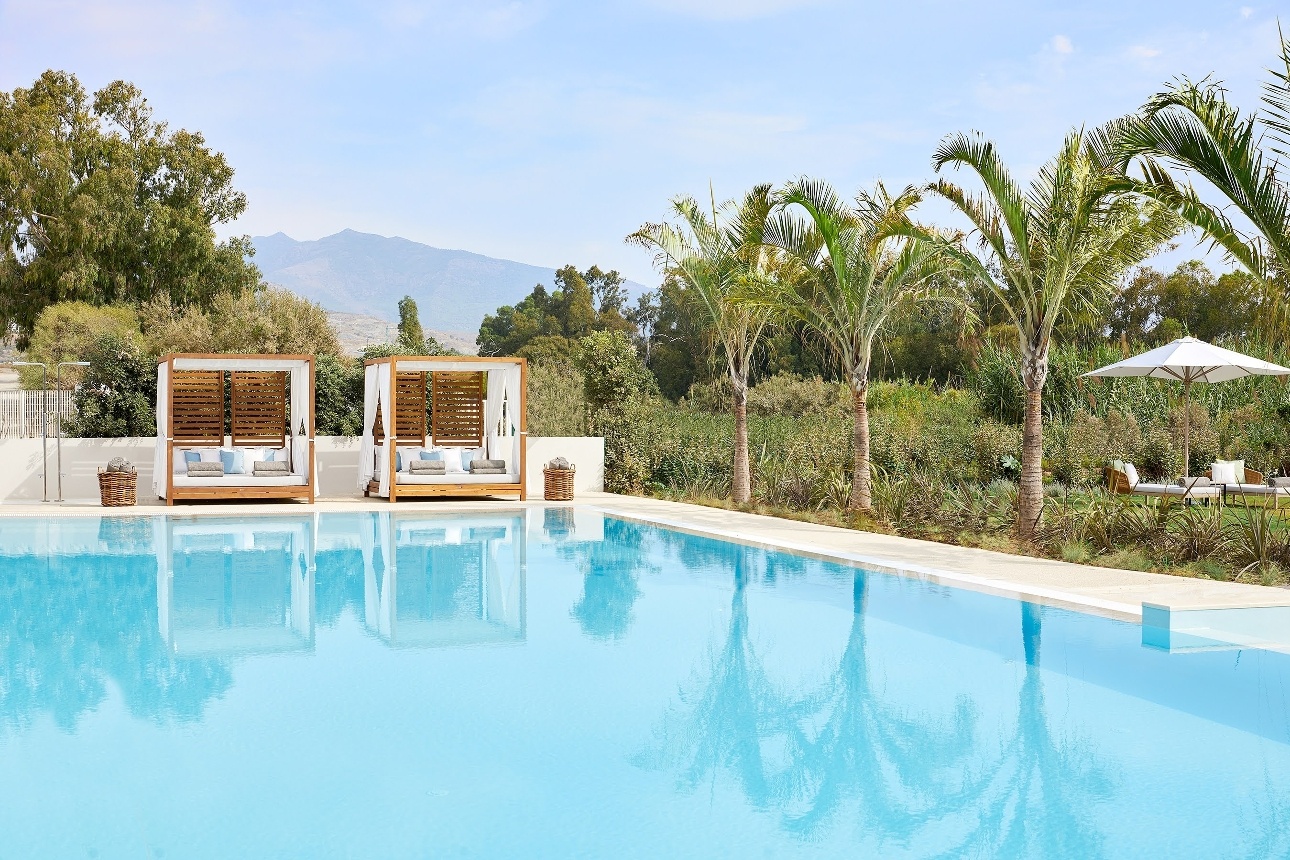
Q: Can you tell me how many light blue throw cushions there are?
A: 6